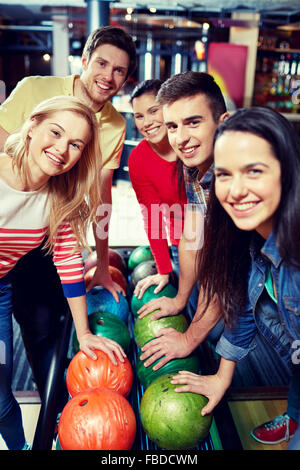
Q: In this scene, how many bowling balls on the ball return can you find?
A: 12